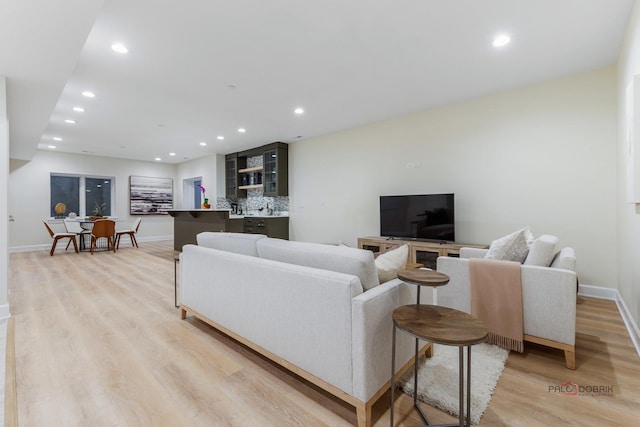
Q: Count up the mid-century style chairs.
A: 4